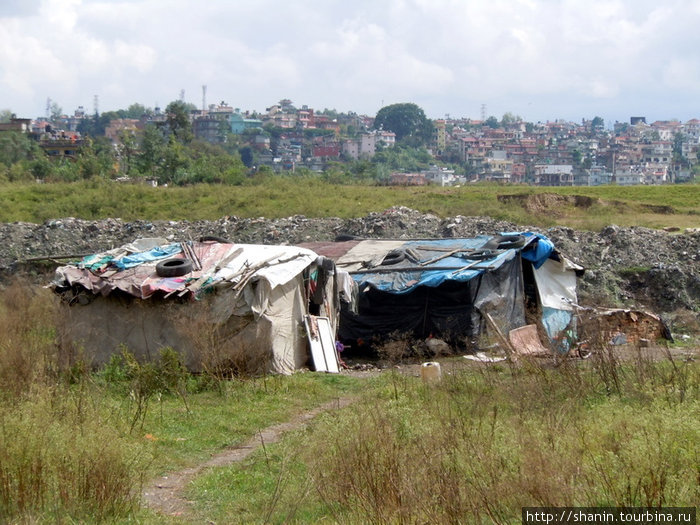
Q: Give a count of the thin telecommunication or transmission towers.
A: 5